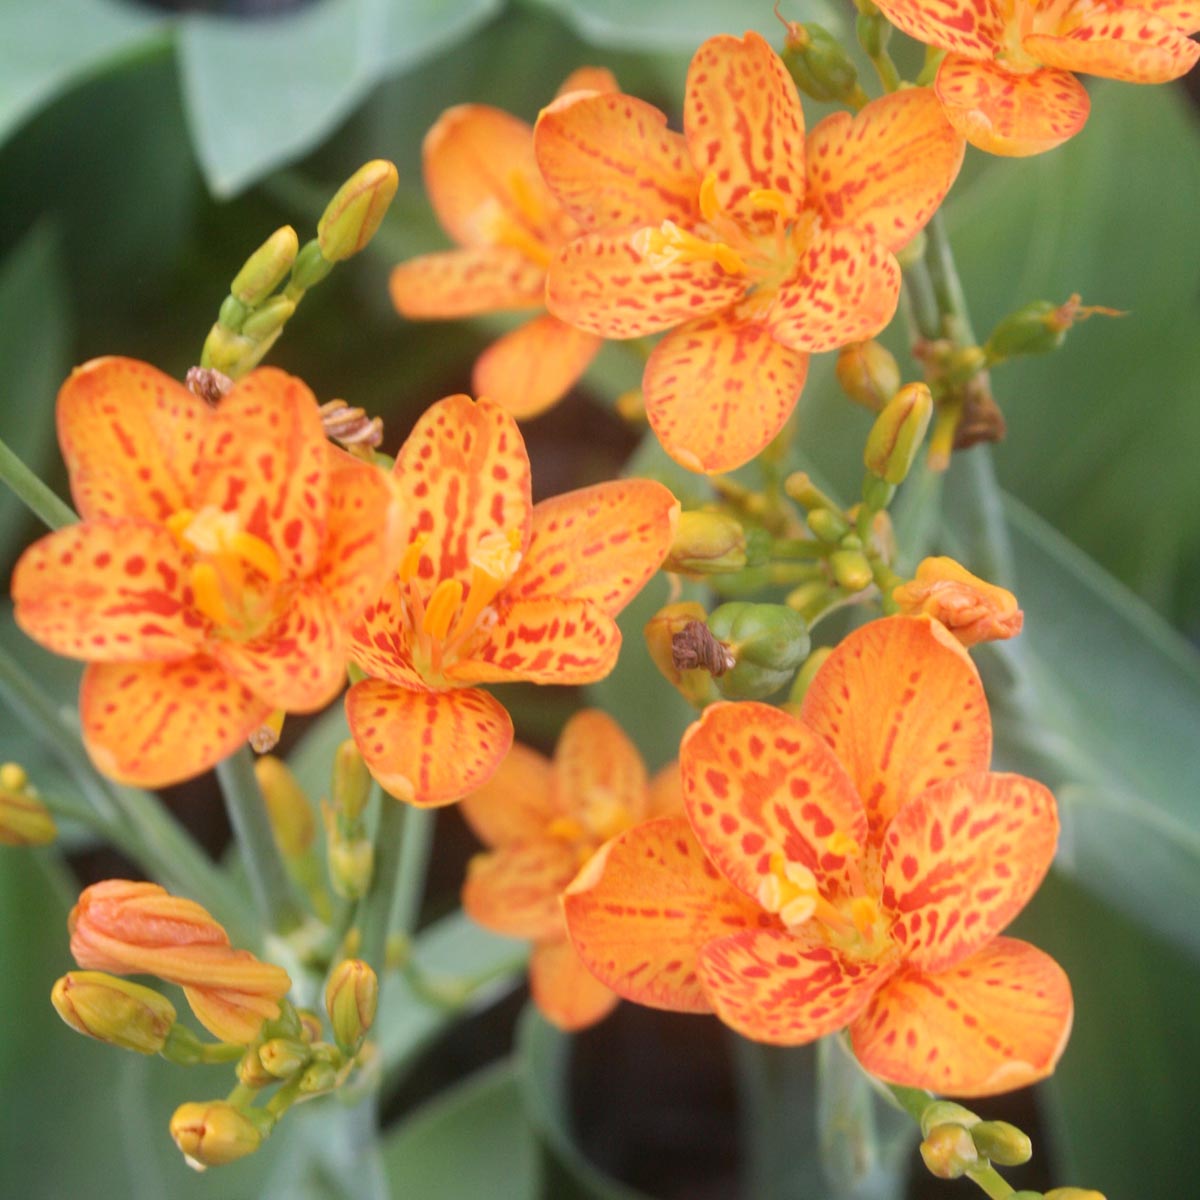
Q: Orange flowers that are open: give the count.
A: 7